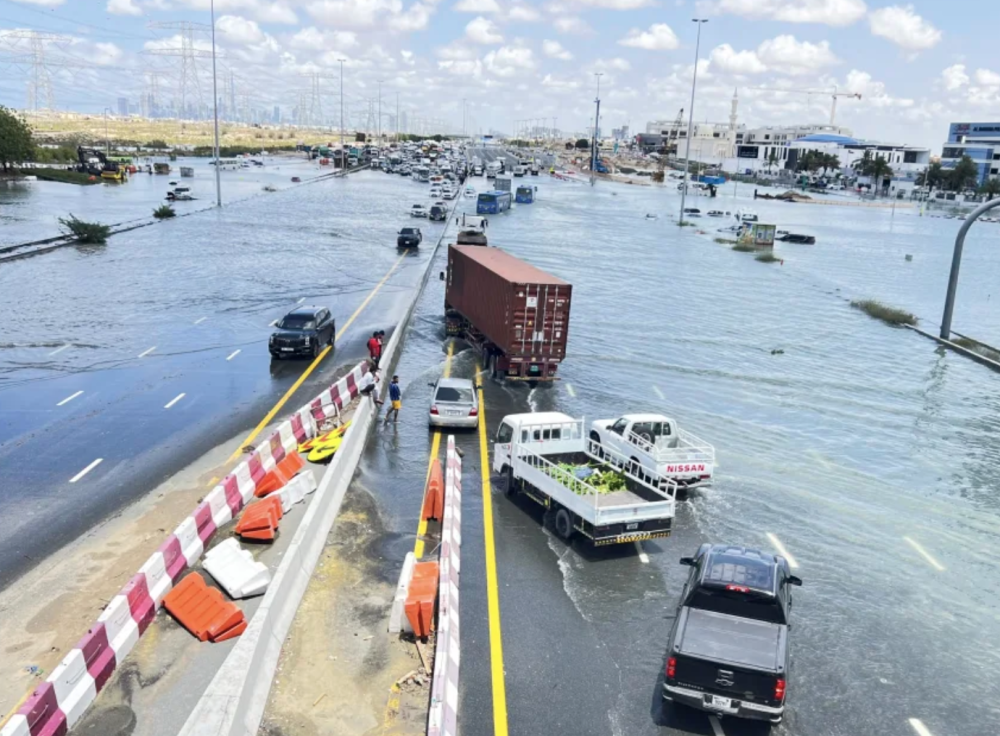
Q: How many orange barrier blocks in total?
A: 5